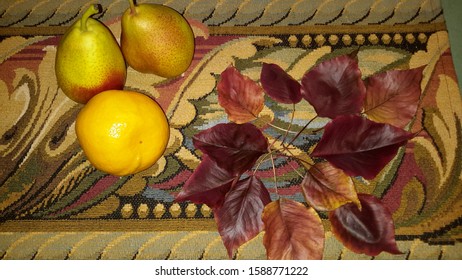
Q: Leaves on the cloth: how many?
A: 11